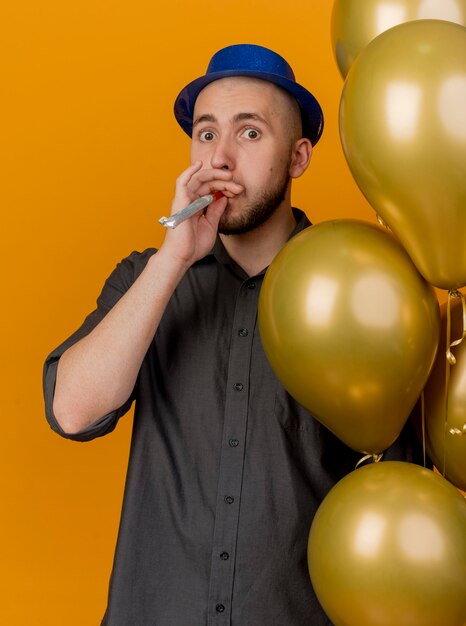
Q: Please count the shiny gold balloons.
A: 5